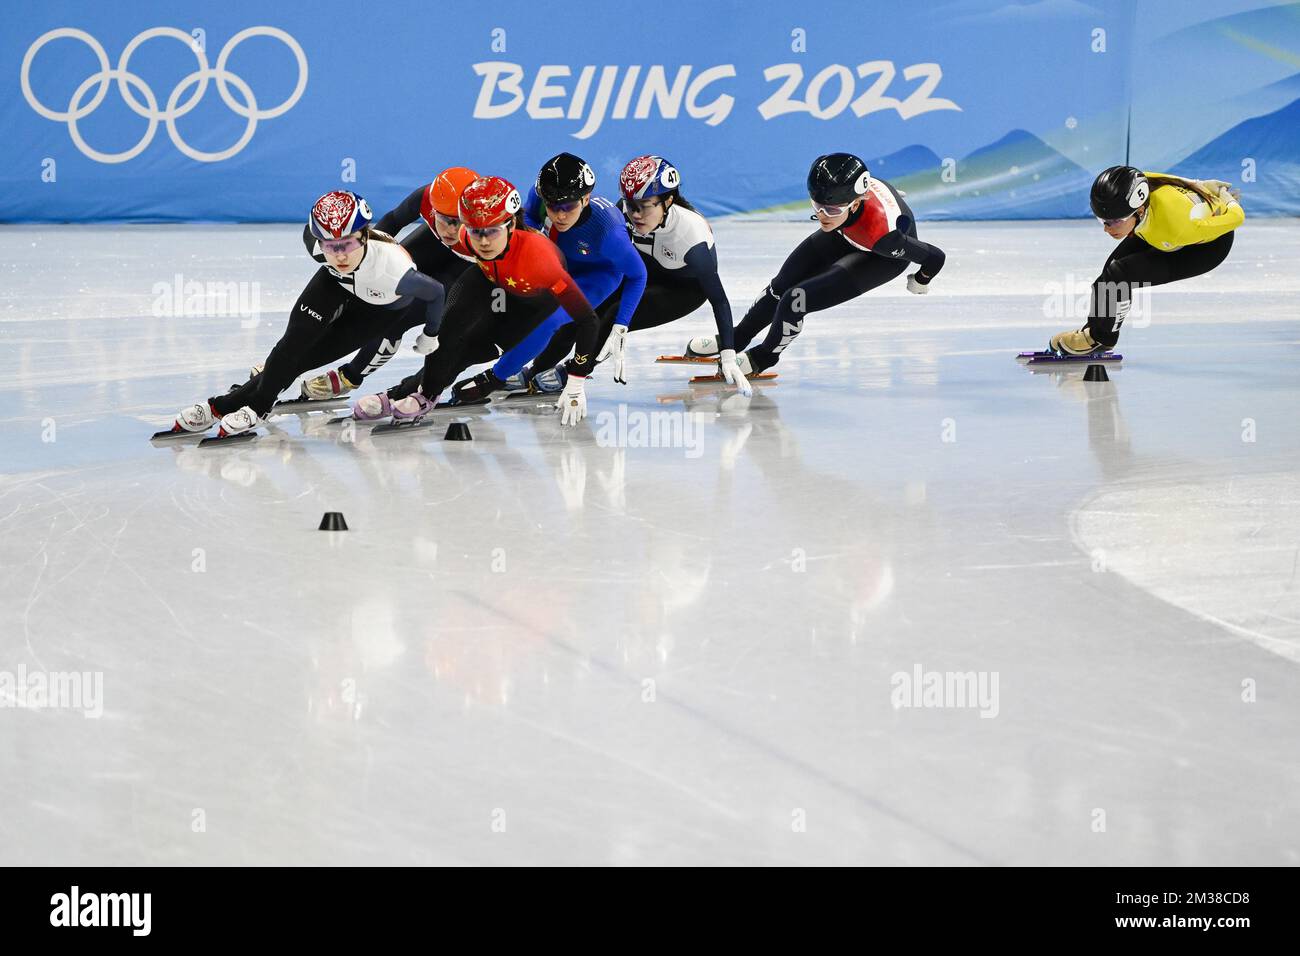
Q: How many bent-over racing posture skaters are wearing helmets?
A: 7